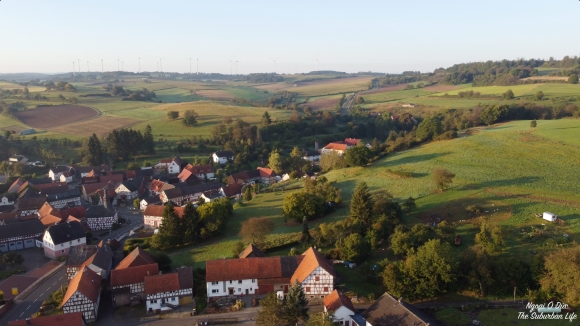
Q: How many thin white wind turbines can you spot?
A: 15